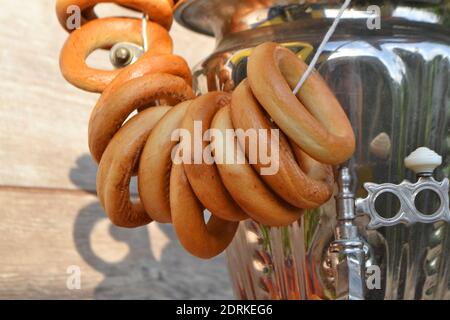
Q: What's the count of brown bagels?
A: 11